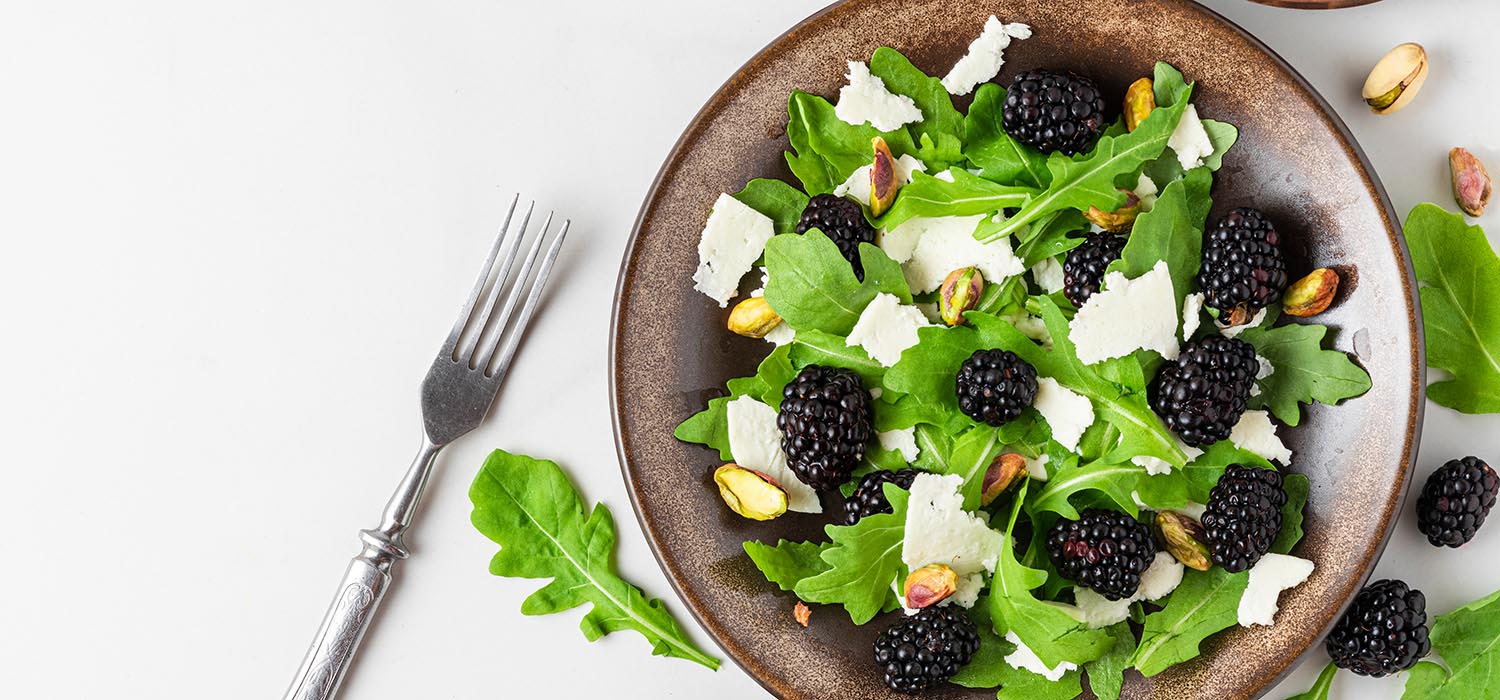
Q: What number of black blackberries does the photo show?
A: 13